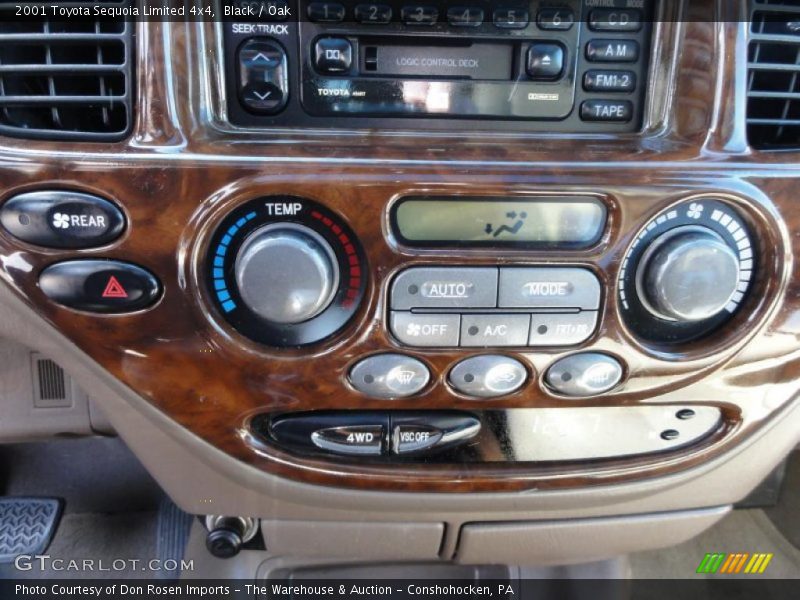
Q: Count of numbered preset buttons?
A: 6